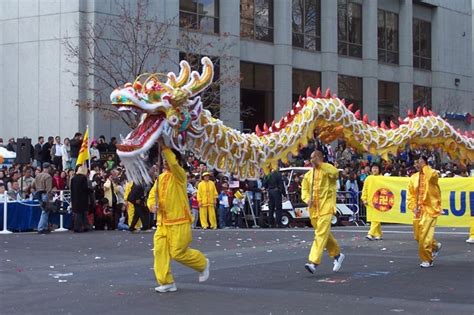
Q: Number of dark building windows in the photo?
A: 12